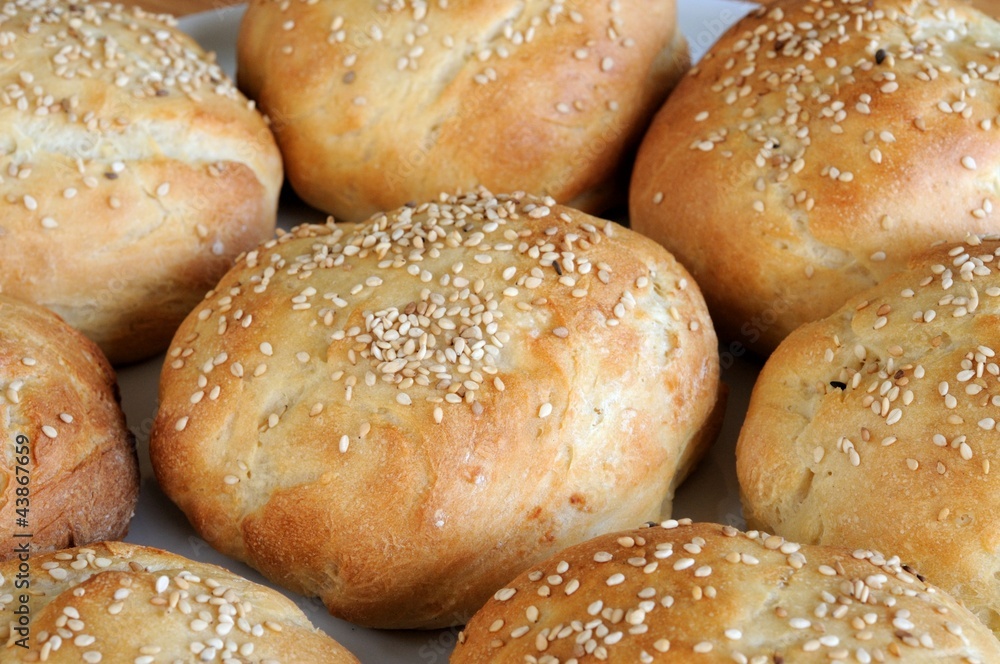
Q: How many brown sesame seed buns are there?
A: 8